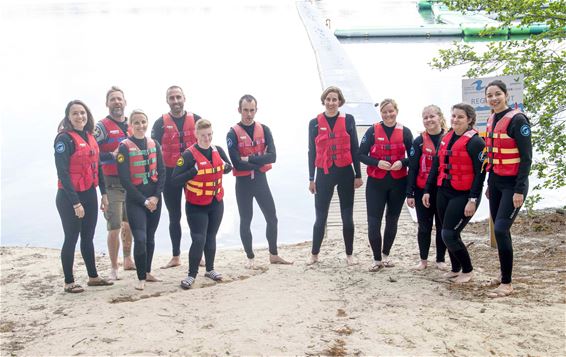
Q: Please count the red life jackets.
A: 11